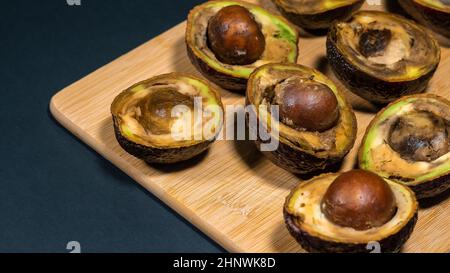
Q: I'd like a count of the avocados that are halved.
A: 8